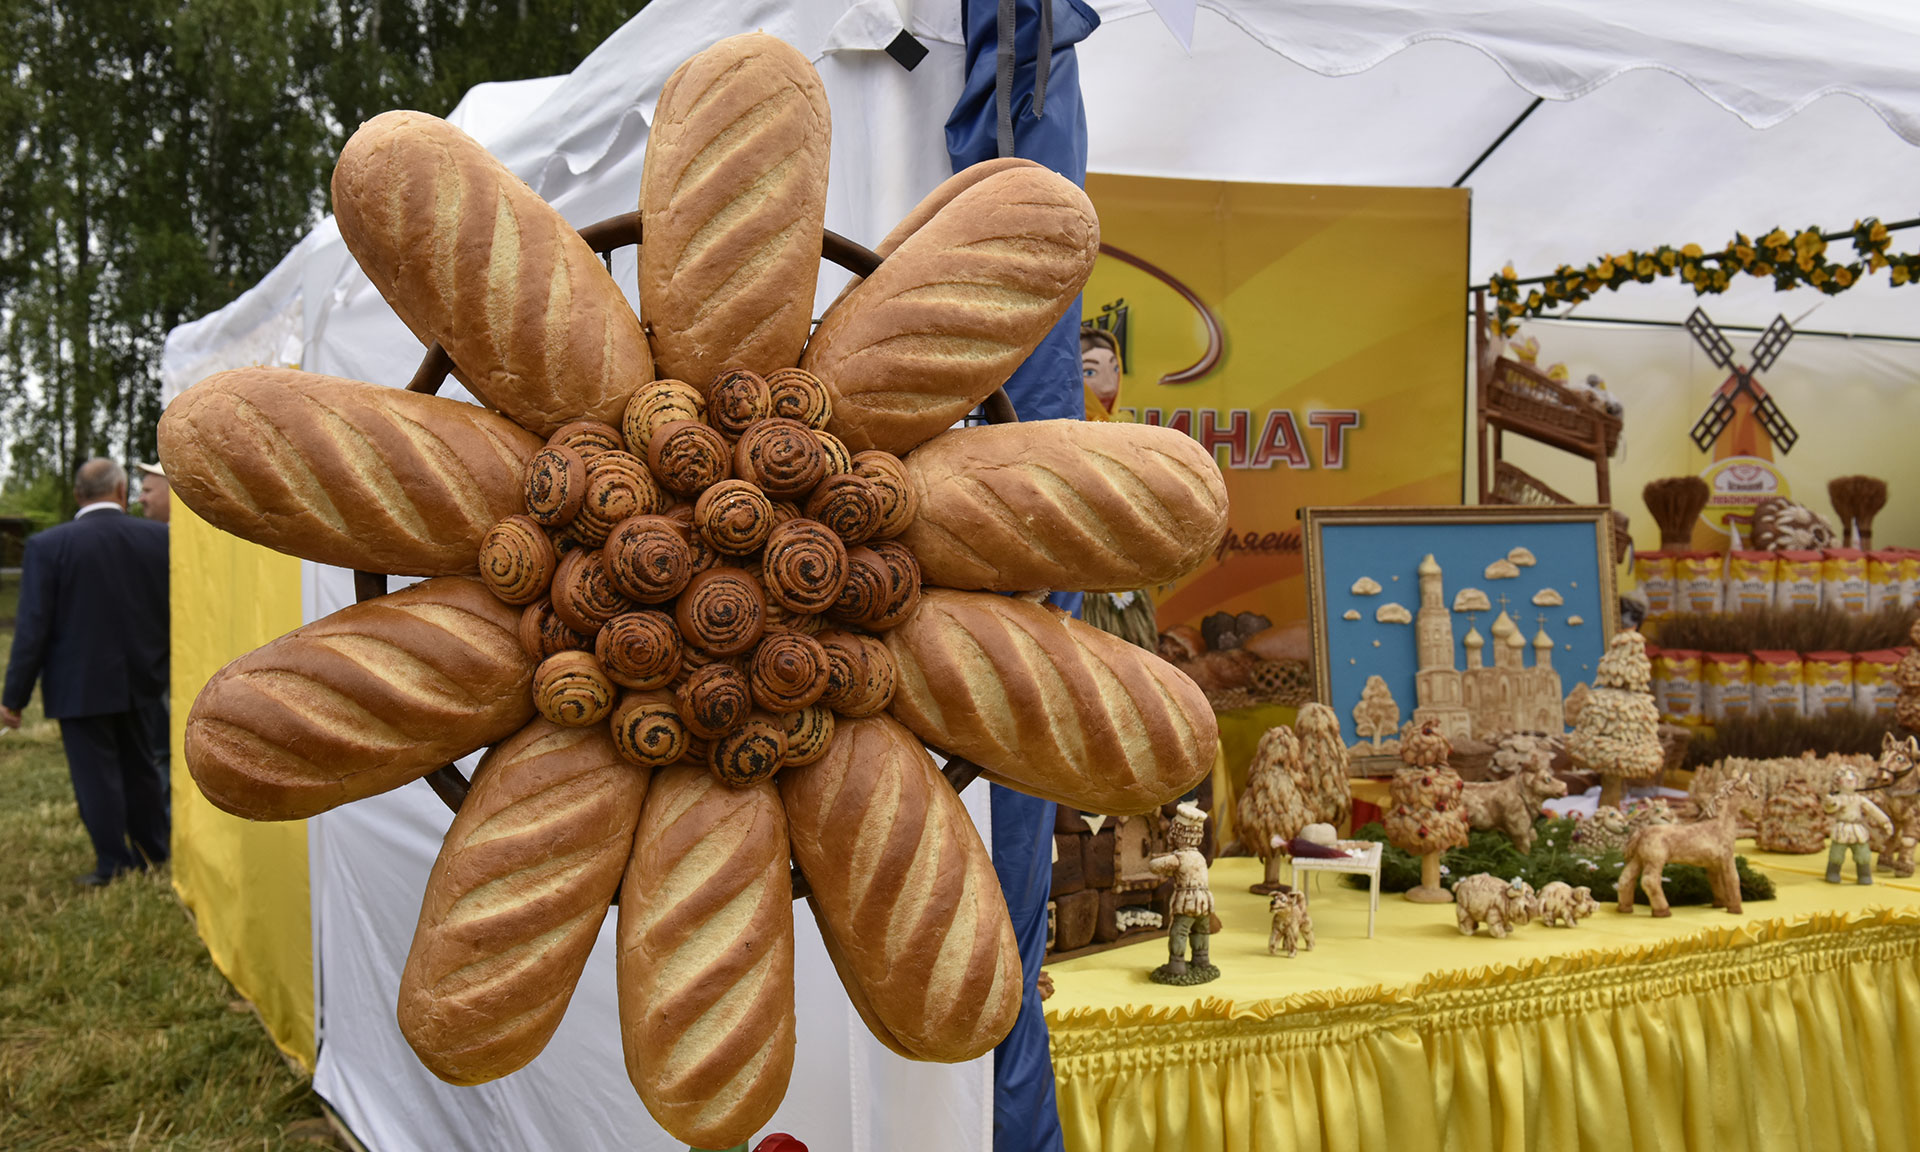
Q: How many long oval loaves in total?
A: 10